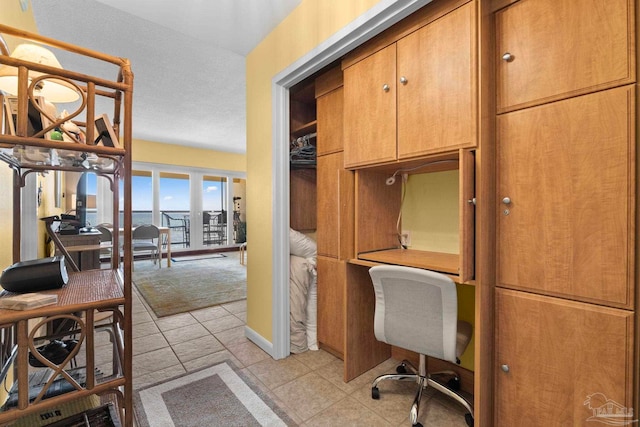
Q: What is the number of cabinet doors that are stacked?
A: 3